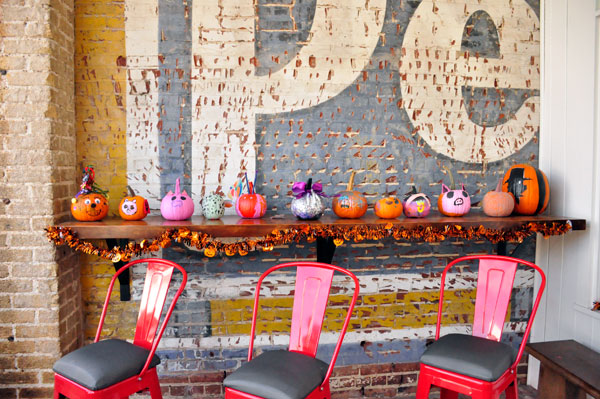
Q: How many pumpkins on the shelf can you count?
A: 12